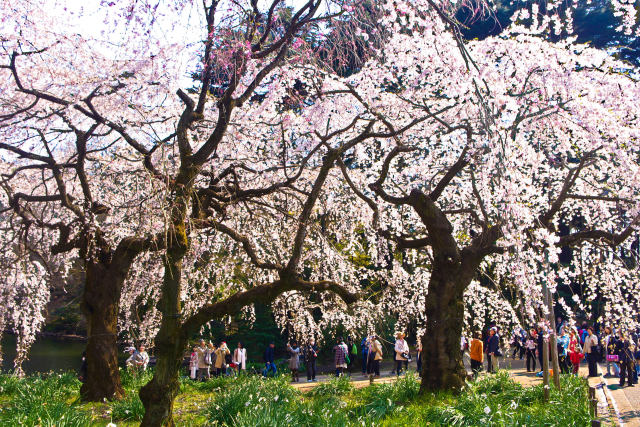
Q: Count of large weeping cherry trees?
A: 3